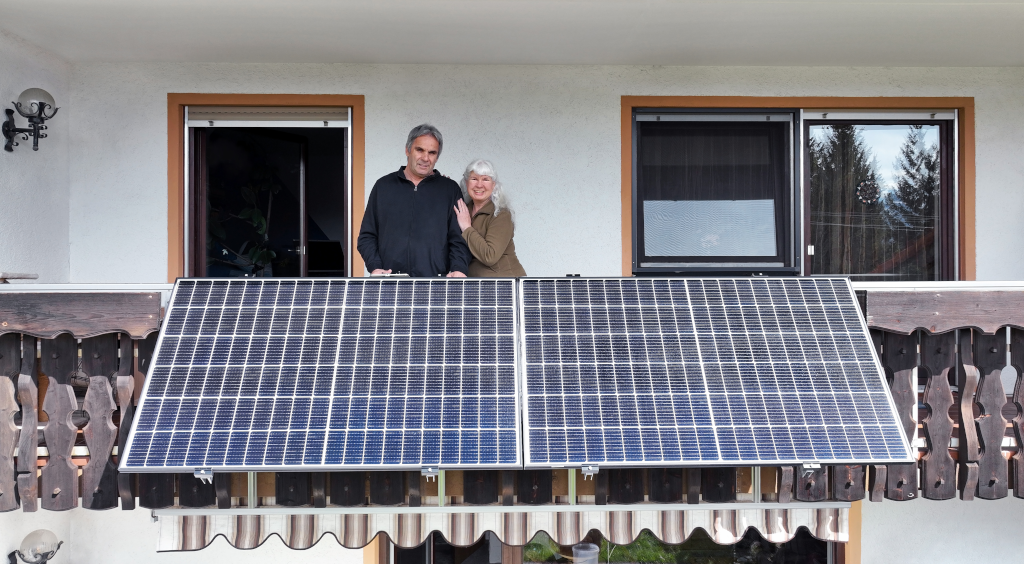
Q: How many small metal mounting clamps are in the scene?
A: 4